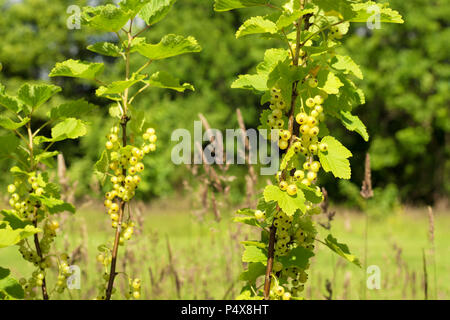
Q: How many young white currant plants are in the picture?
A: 3